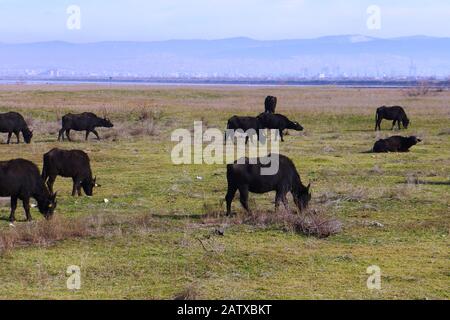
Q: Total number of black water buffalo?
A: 10